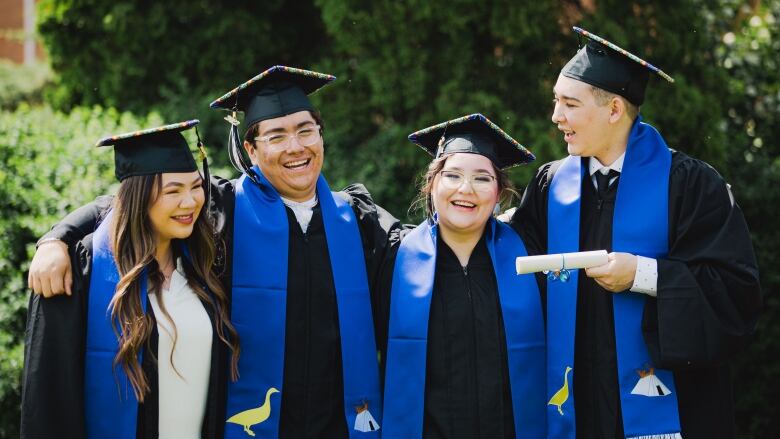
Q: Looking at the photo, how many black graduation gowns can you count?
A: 4